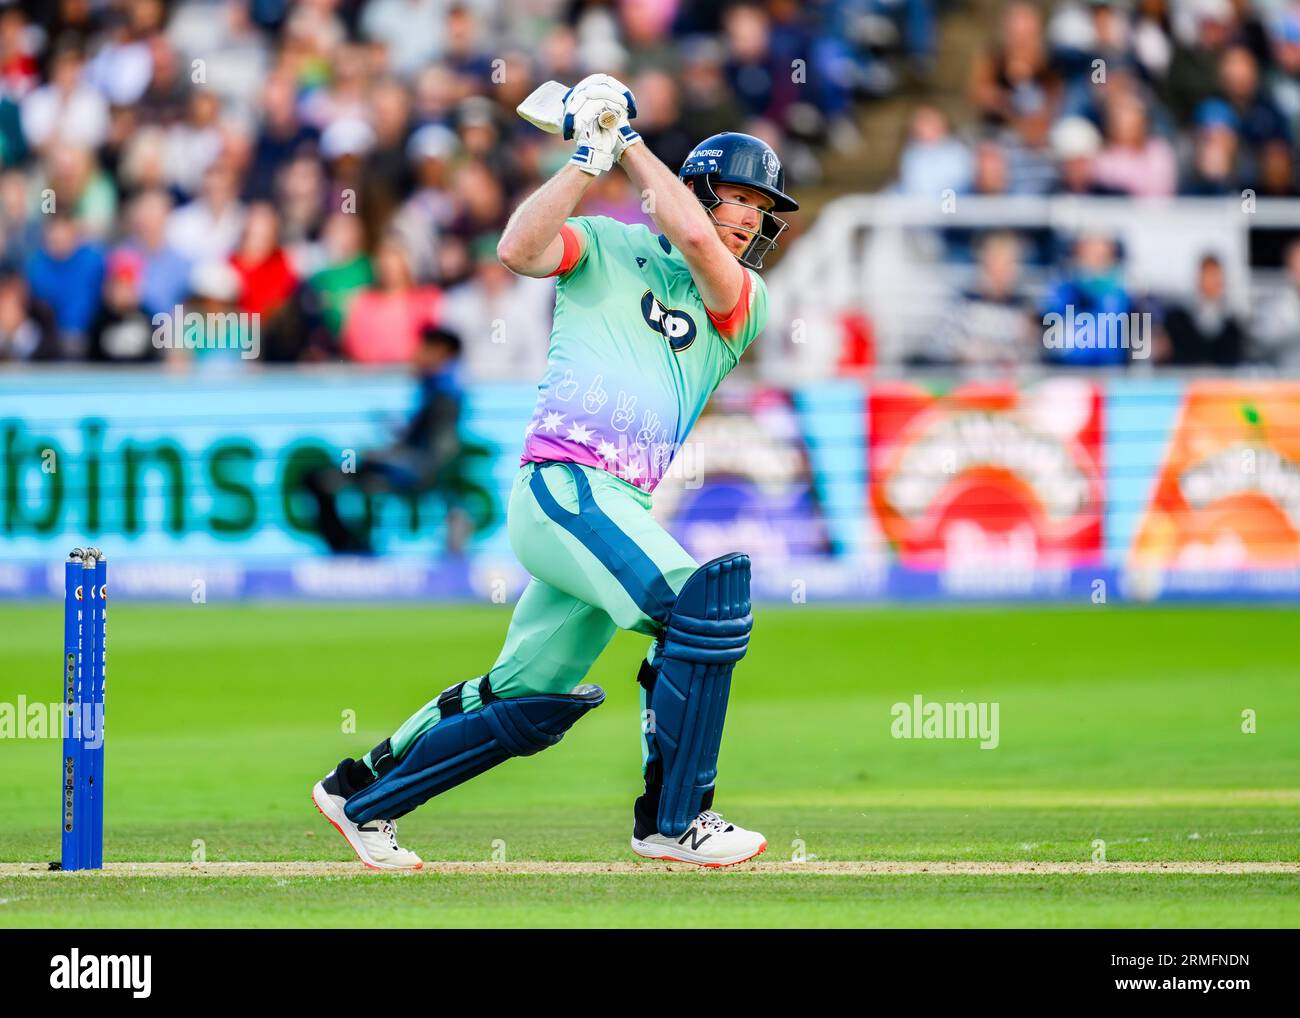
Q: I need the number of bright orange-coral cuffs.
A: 2